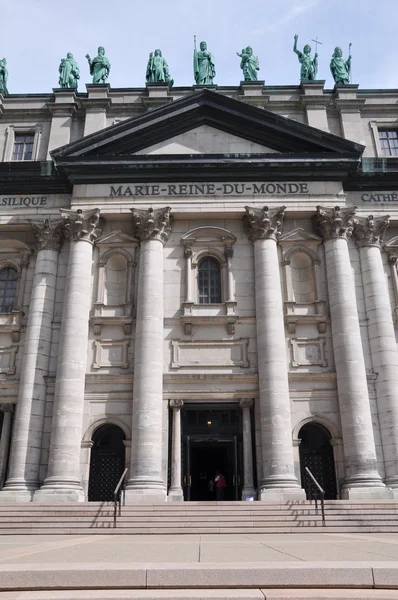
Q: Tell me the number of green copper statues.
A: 8